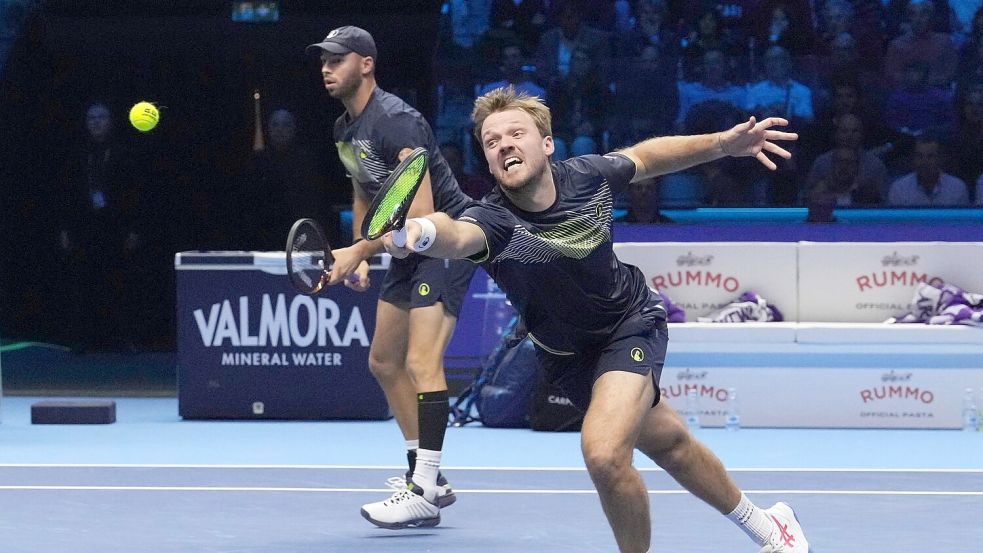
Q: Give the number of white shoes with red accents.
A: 1